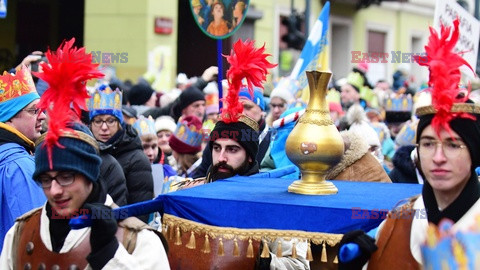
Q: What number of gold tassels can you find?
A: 14